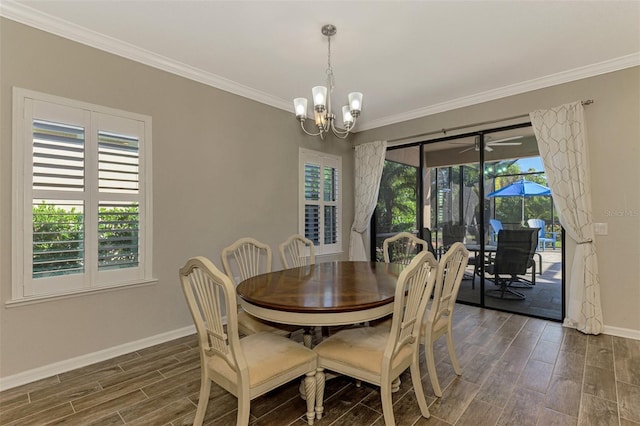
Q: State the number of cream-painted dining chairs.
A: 6